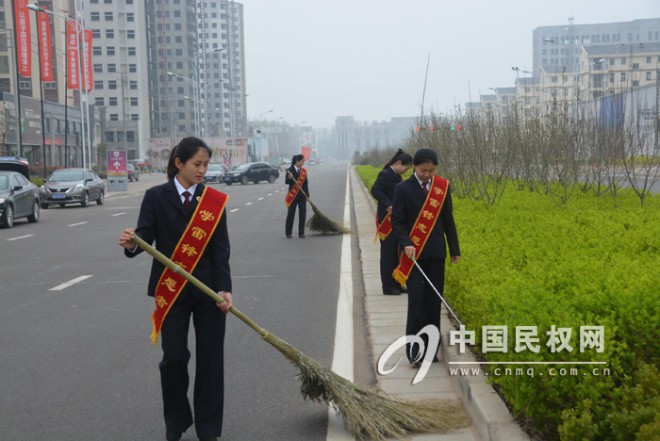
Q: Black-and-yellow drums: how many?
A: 0